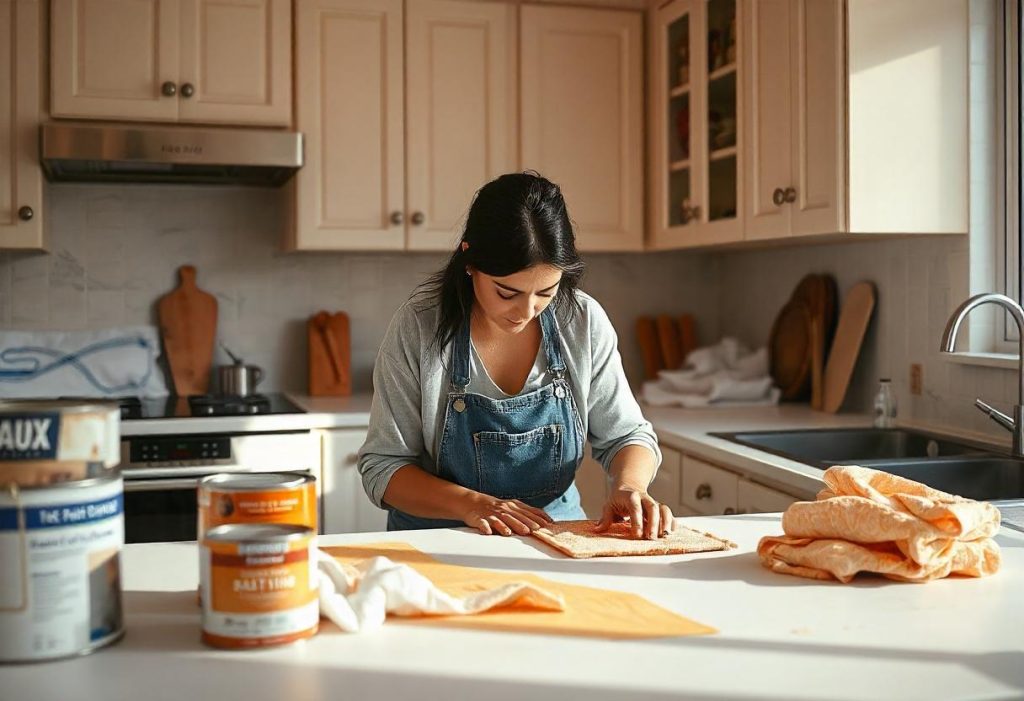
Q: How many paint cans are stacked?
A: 2